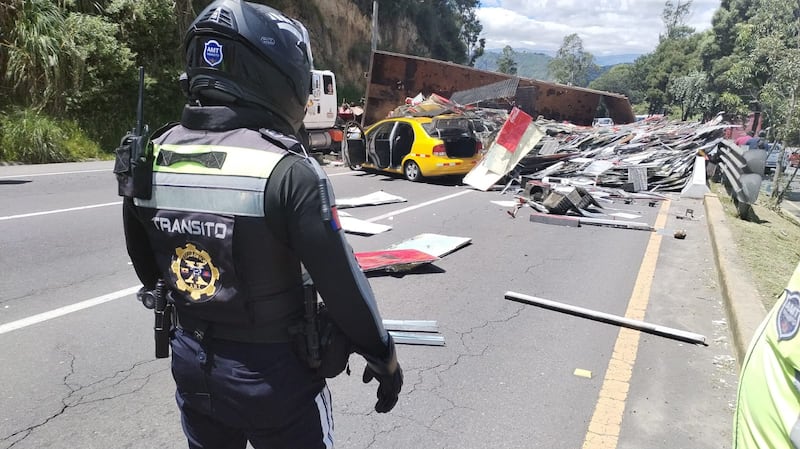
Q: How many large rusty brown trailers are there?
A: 1